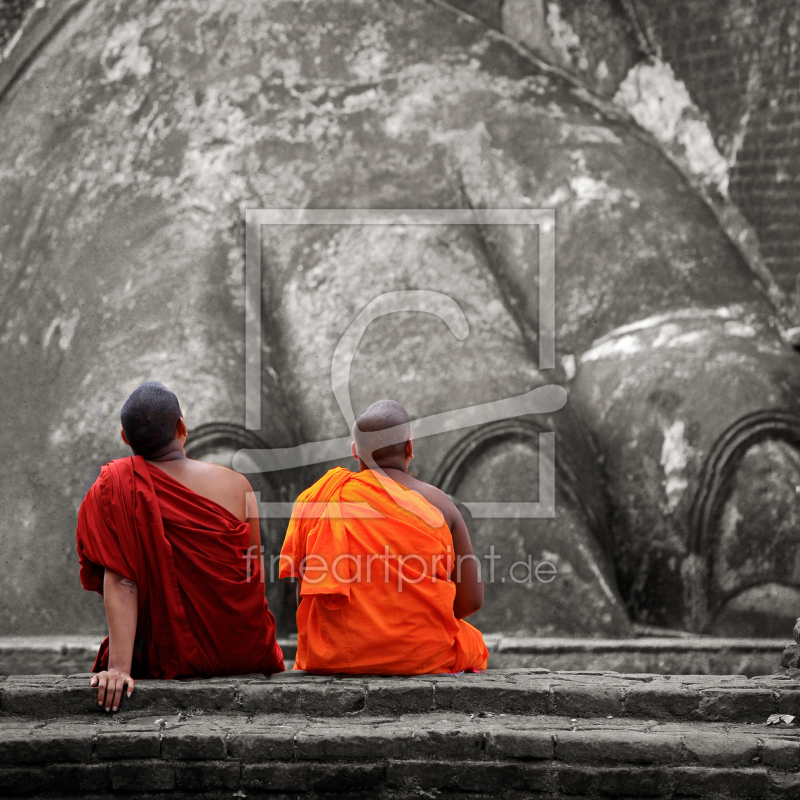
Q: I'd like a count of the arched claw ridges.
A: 3